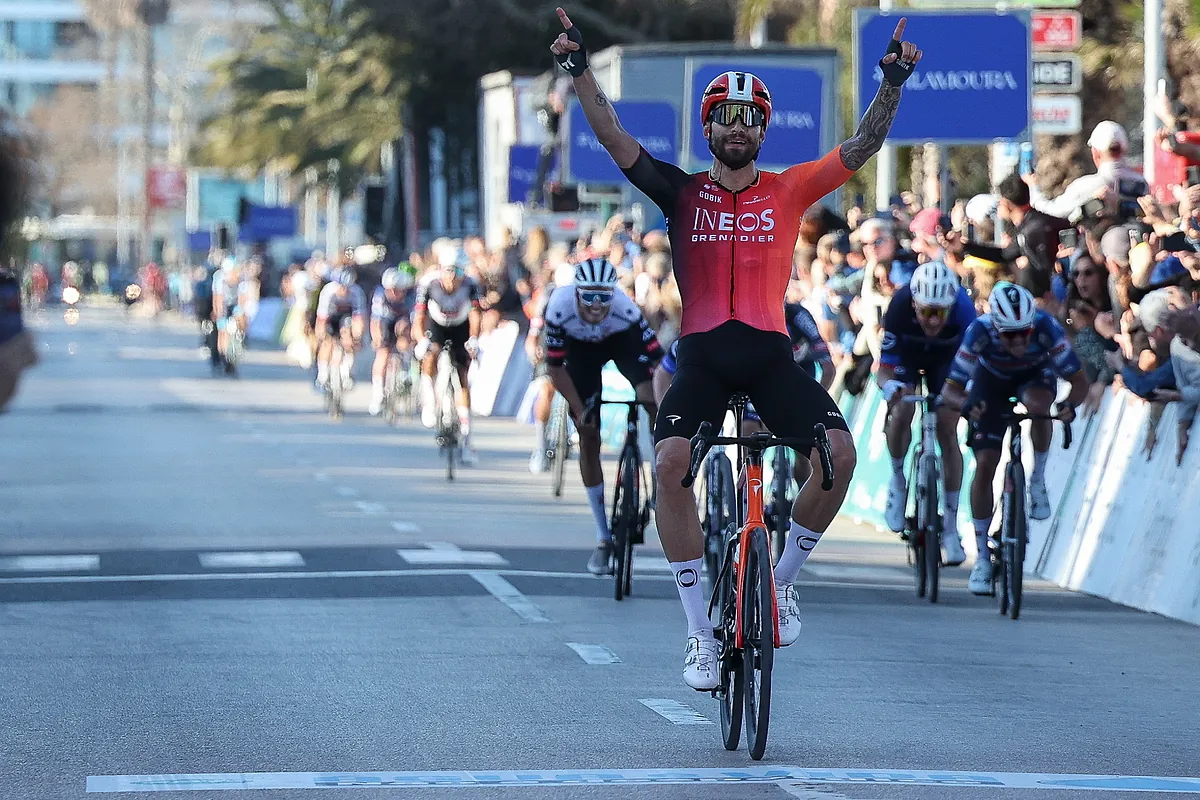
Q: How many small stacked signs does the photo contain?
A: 3